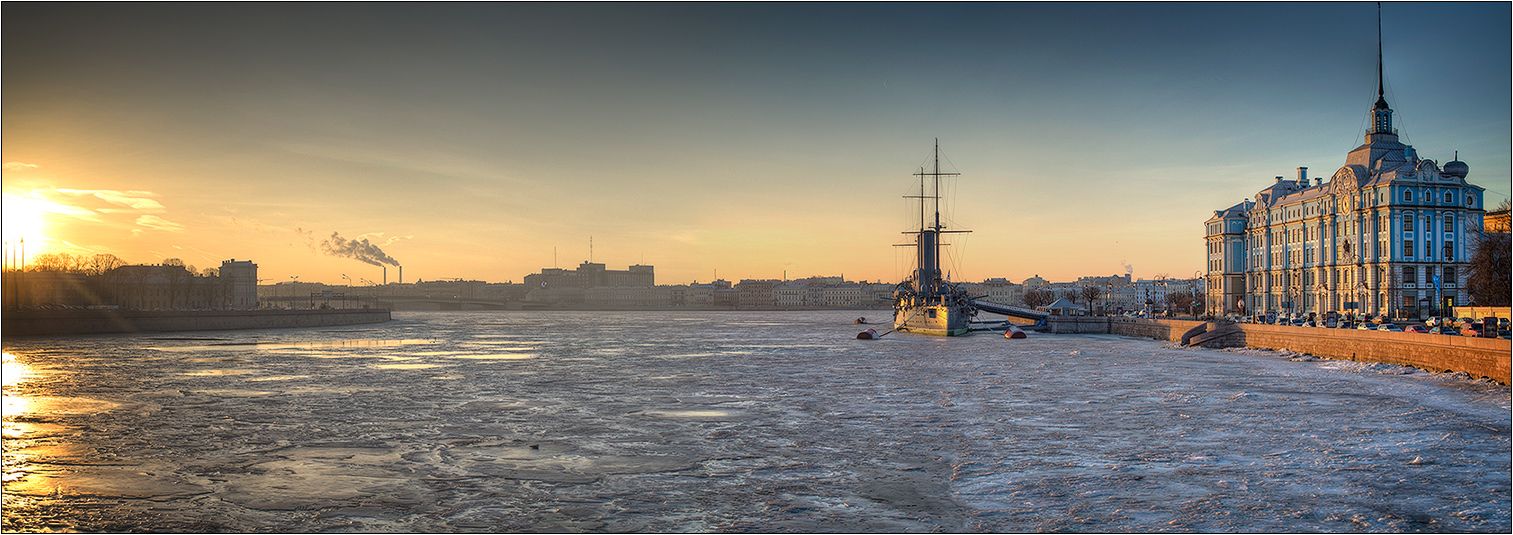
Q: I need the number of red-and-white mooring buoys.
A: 3